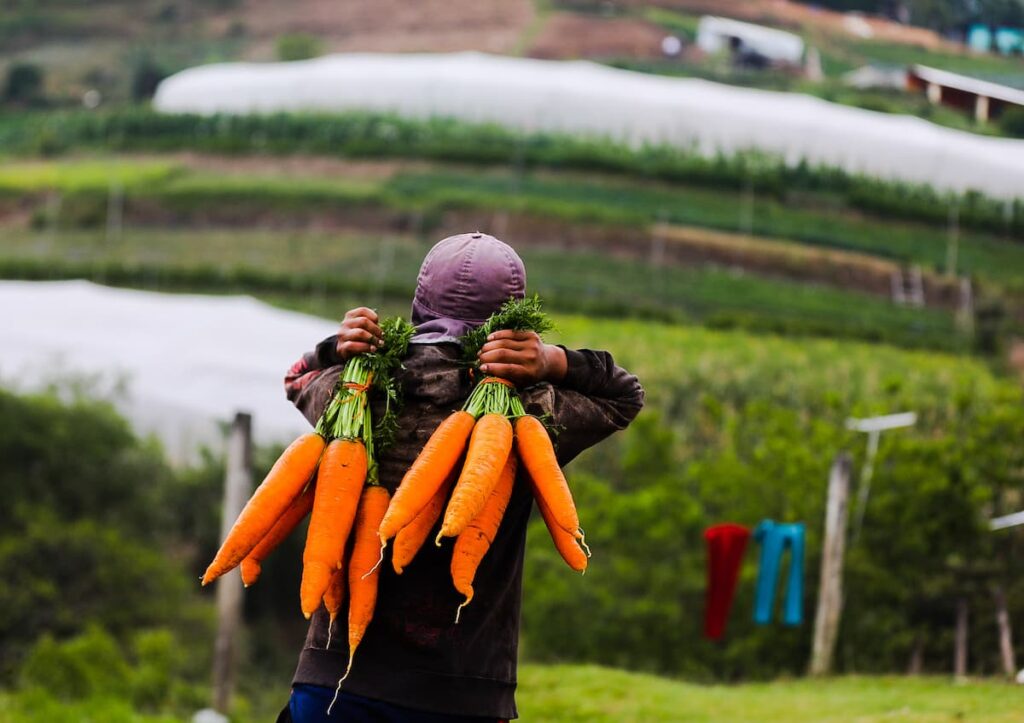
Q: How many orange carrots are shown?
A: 11